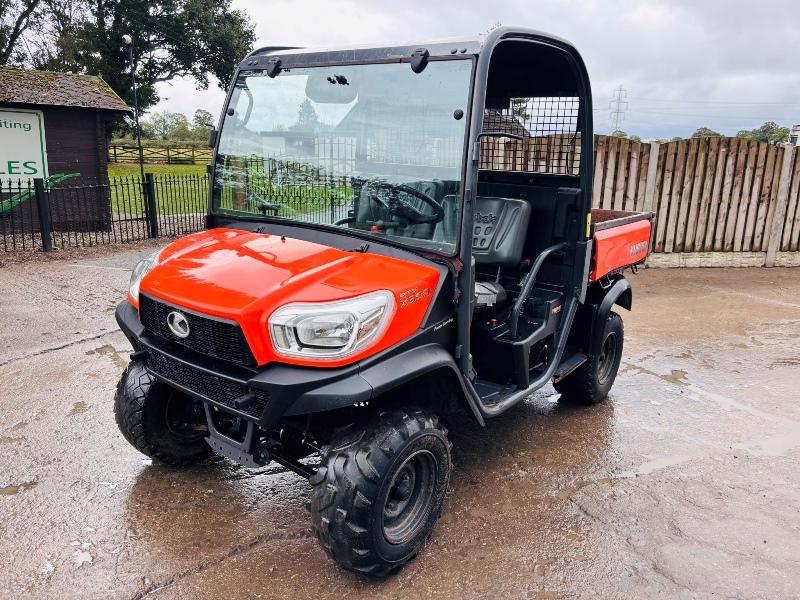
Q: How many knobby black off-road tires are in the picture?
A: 3